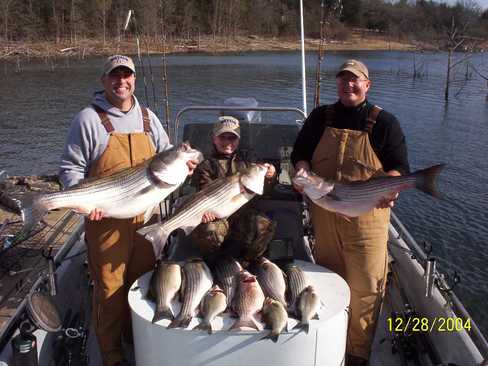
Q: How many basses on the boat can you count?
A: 12